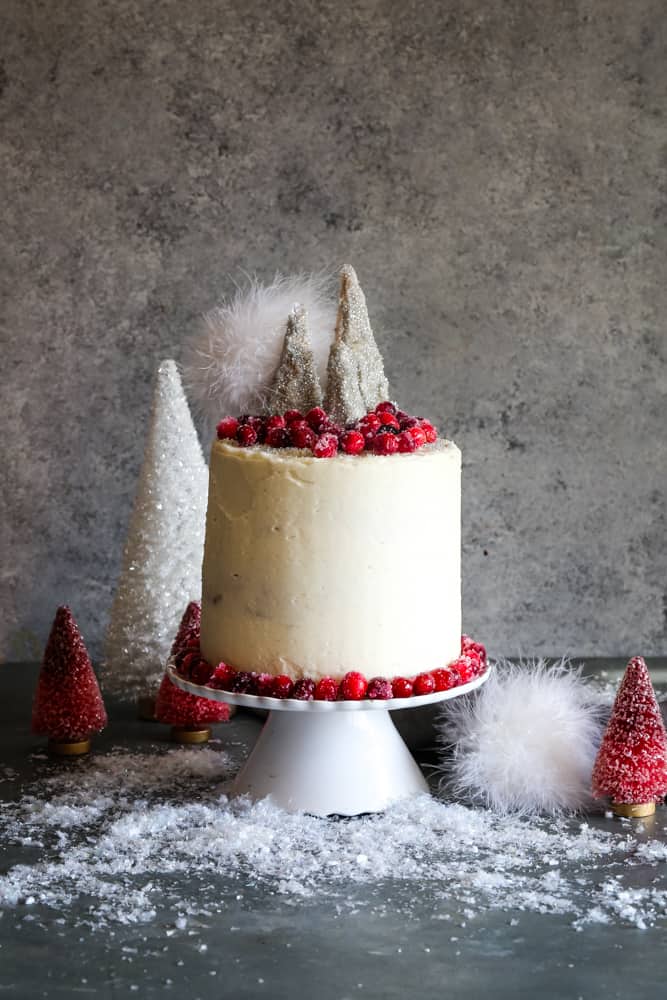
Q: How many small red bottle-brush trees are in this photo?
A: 3